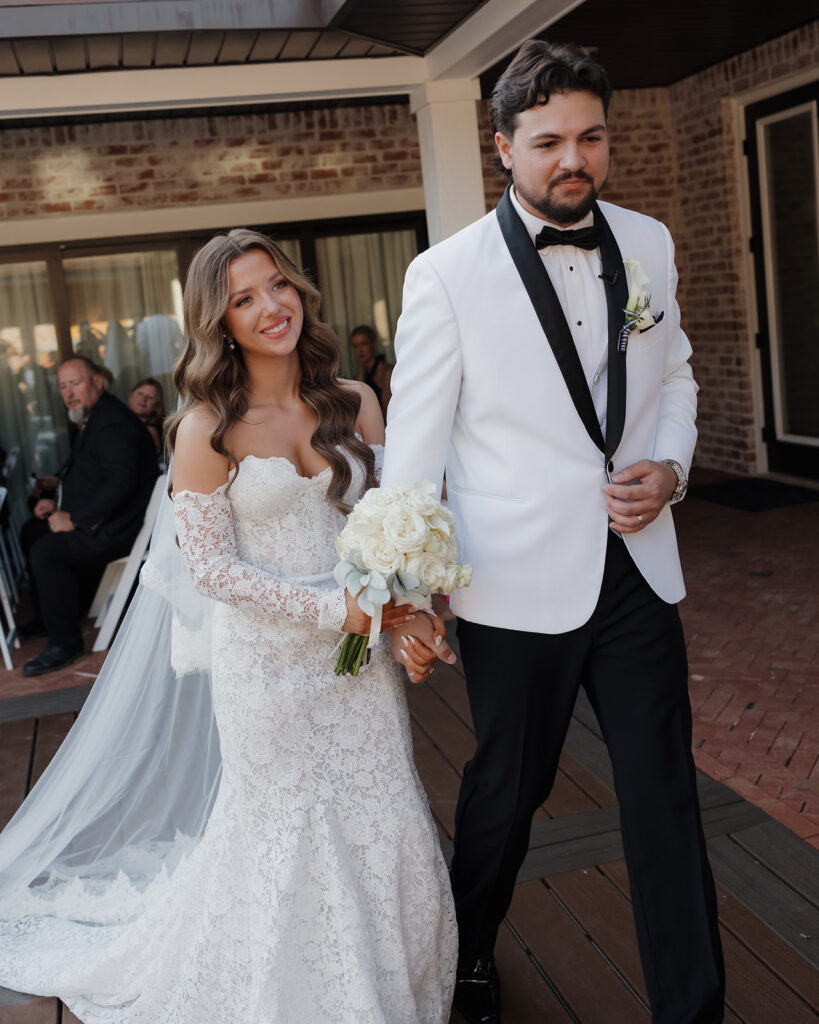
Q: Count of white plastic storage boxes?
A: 0